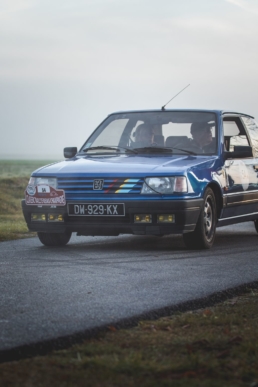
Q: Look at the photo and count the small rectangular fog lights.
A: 4